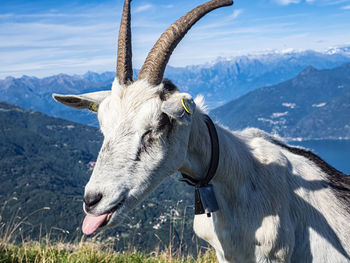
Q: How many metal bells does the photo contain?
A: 1